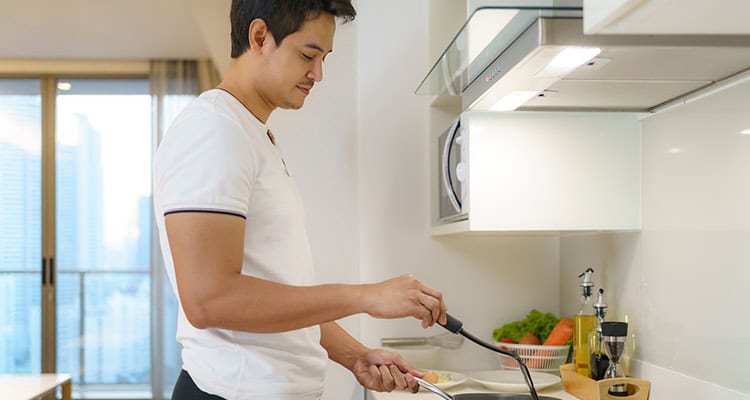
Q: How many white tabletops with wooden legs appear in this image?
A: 1